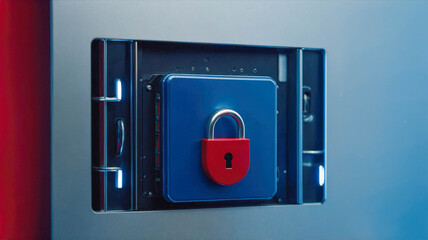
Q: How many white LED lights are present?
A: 3